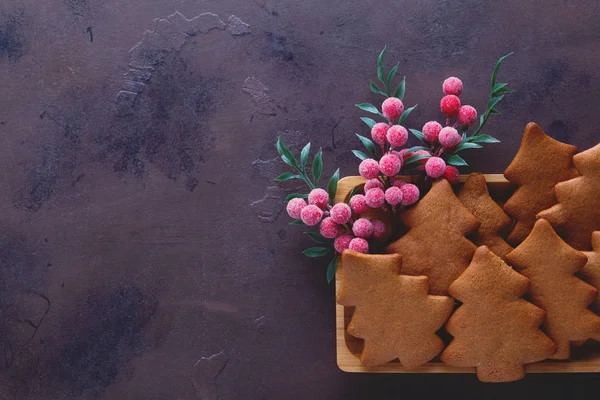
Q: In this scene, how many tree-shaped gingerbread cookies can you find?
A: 8